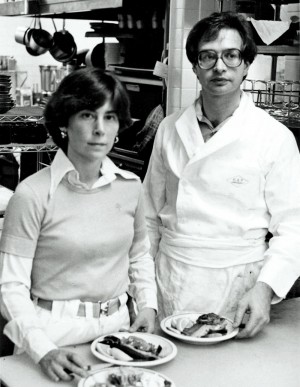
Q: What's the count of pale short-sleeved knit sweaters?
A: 1